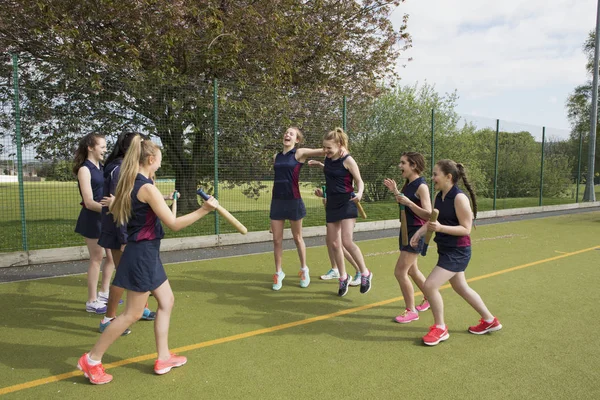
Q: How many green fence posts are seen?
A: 7